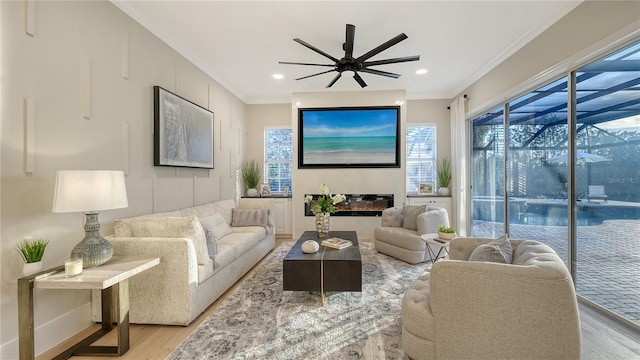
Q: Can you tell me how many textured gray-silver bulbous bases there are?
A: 1